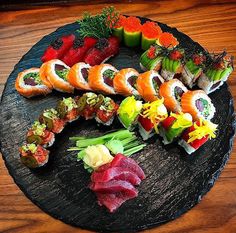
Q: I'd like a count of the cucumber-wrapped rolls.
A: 4